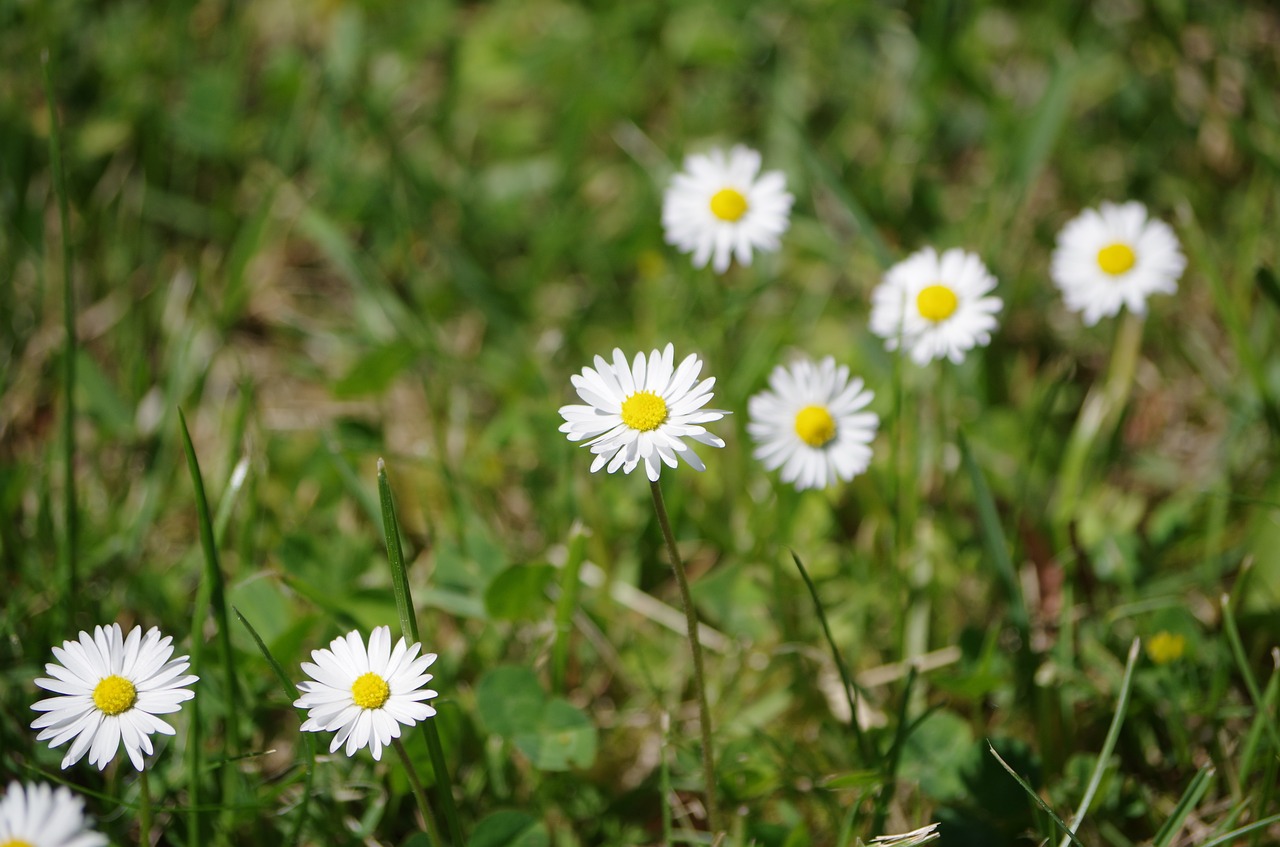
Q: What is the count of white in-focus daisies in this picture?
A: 3